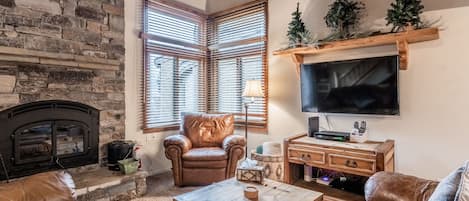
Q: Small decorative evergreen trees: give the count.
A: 3